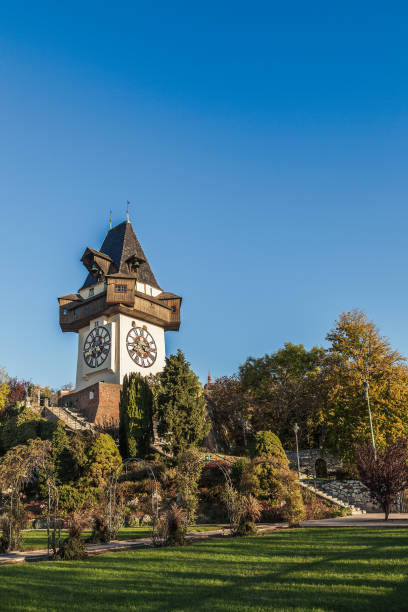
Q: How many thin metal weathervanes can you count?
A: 2